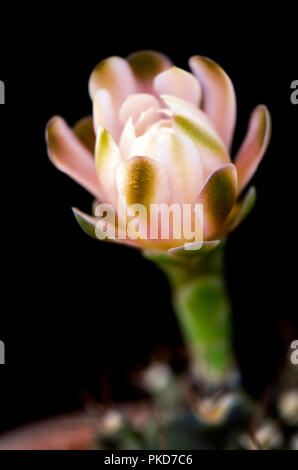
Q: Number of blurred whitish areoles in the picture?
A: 5